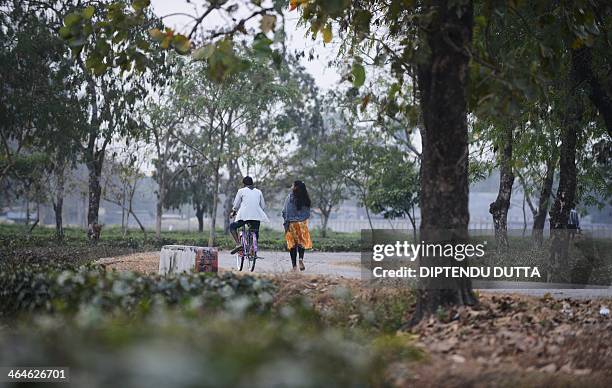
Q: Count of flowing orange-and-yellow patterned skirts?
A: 1